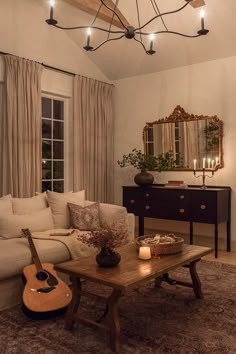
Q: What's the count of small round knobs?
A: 6